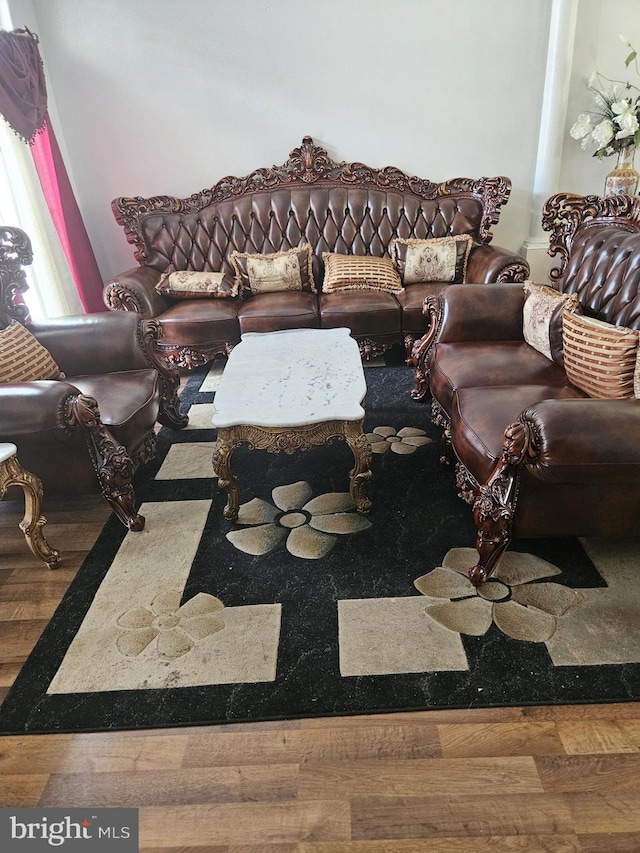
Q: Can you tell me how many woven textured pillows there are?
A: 3